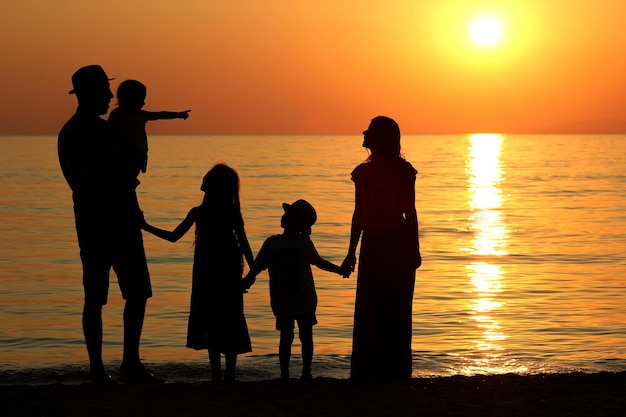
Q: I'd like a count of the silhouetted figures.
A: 5